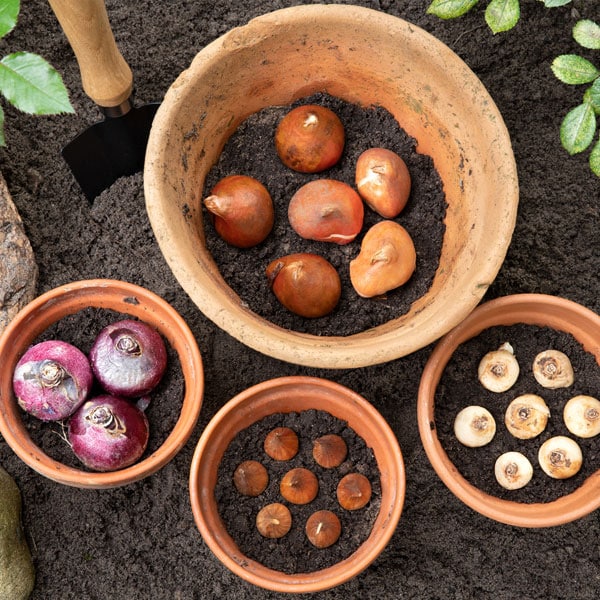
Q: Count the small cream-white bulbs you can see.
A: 7